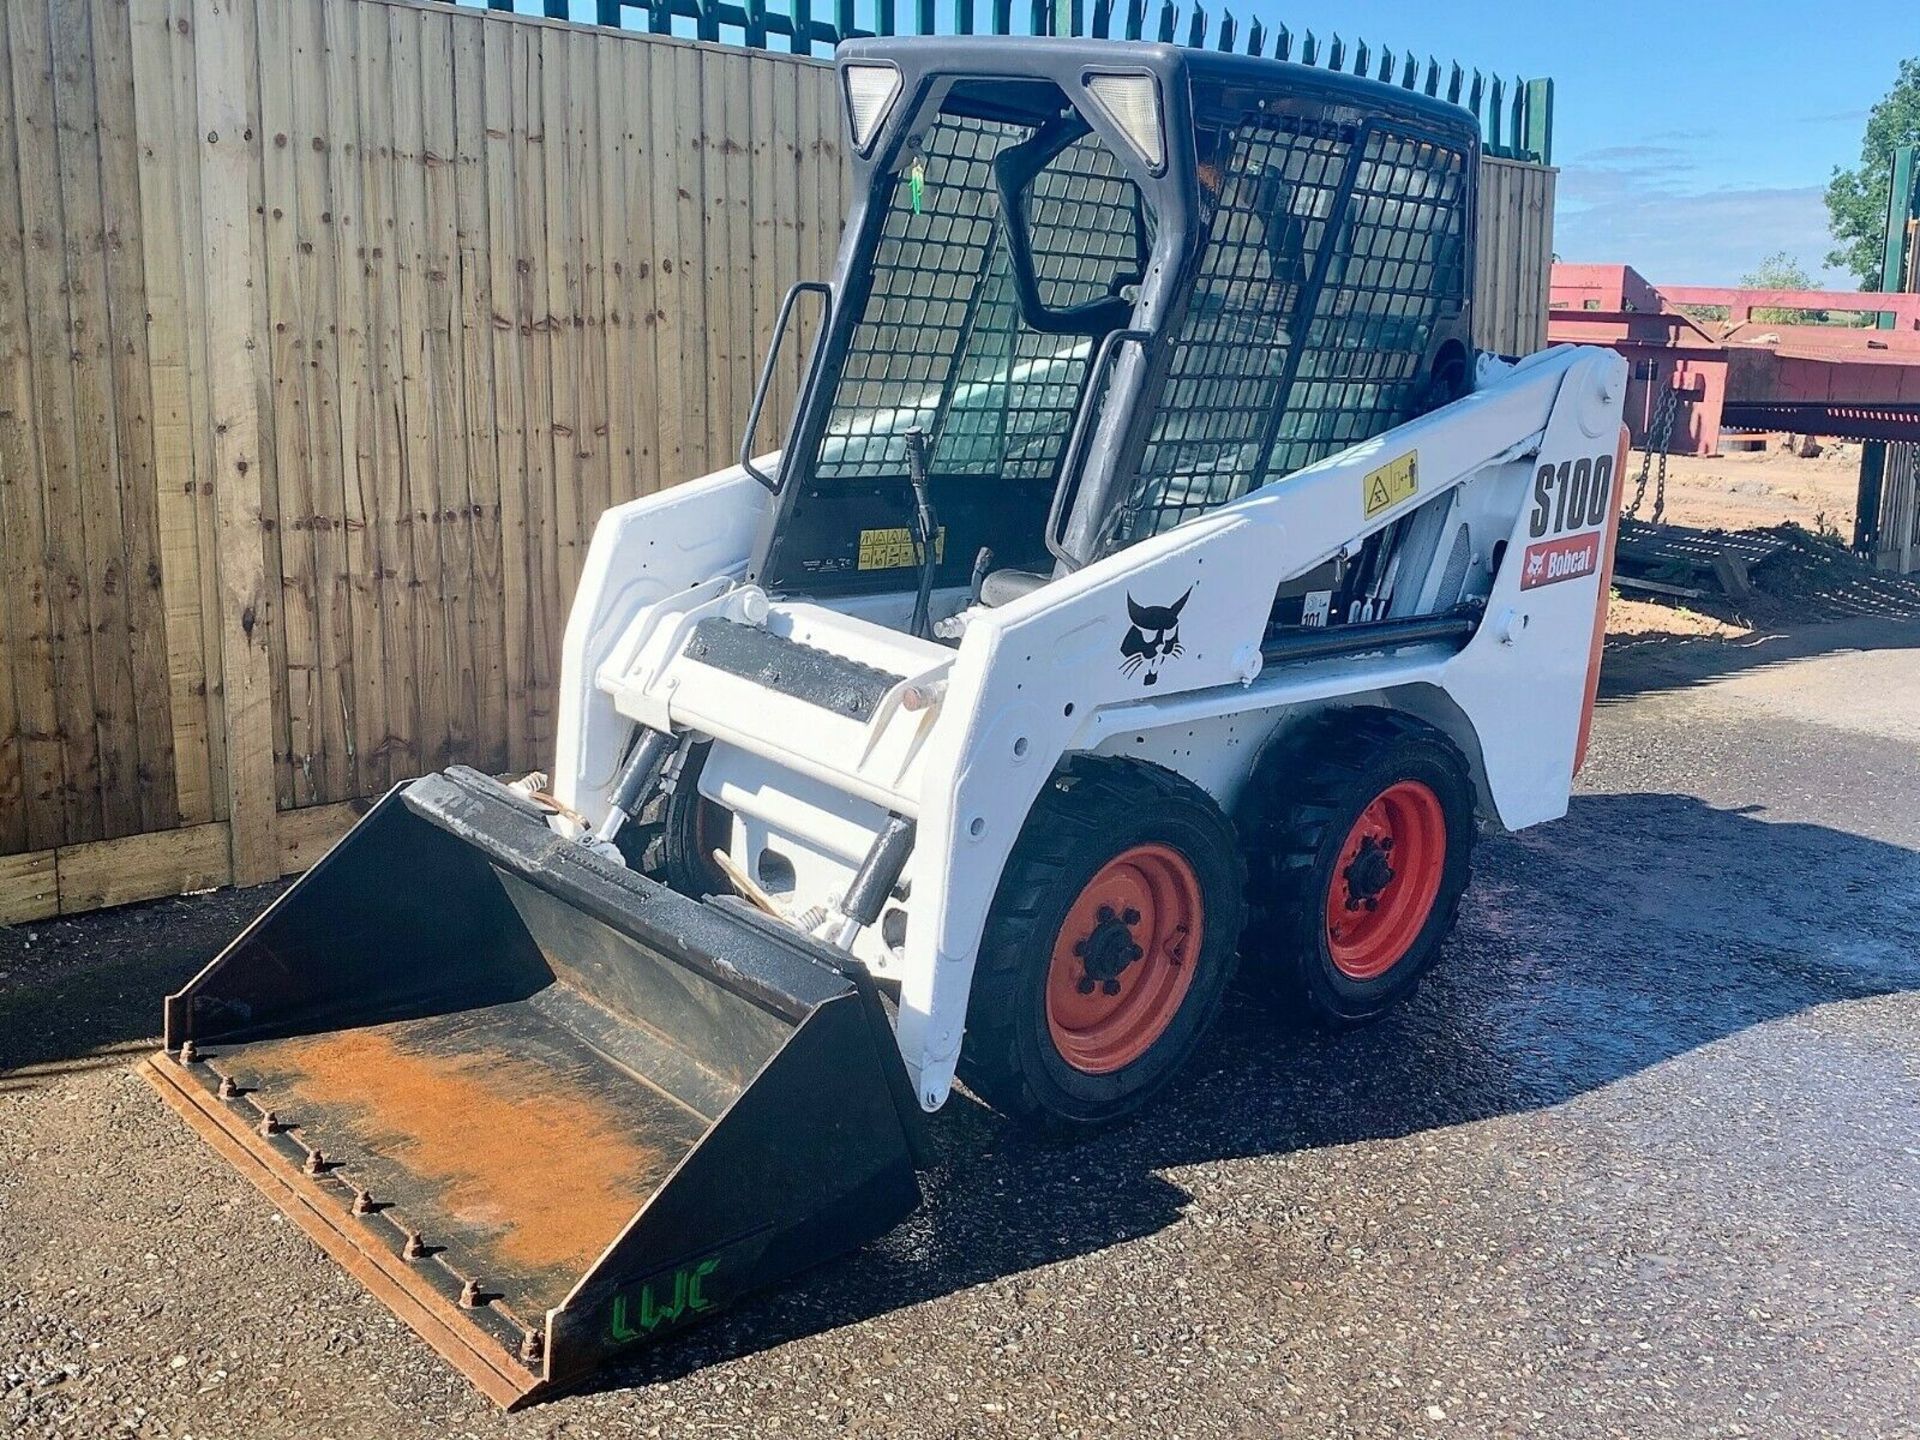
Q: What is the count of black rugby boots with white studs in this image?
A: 0